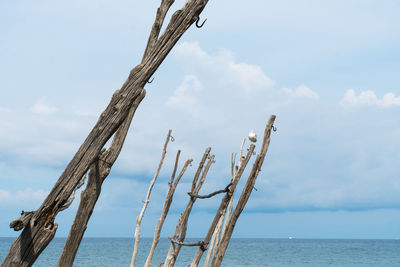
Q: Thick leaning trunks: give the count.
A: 2